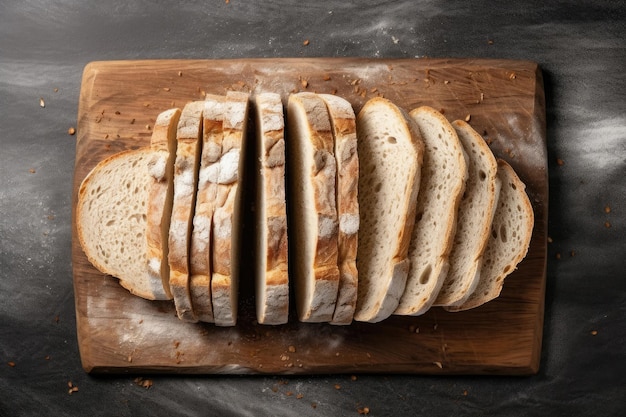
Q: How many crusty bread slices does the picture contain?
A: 12